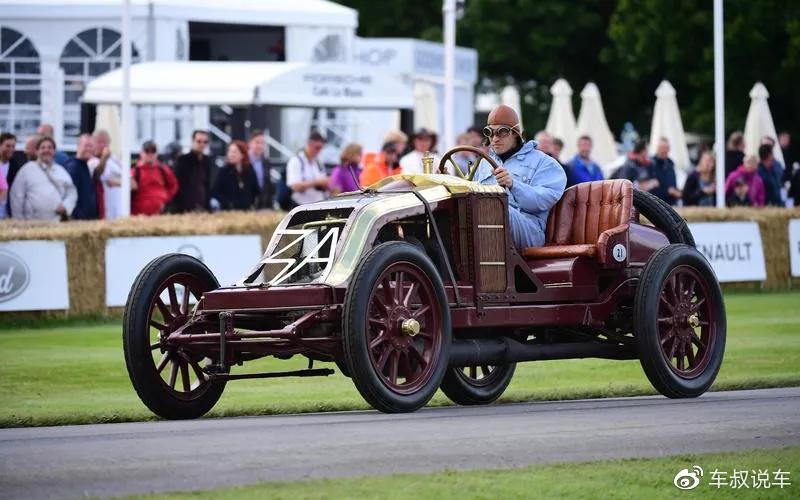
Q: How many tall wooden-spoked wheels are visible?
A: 4